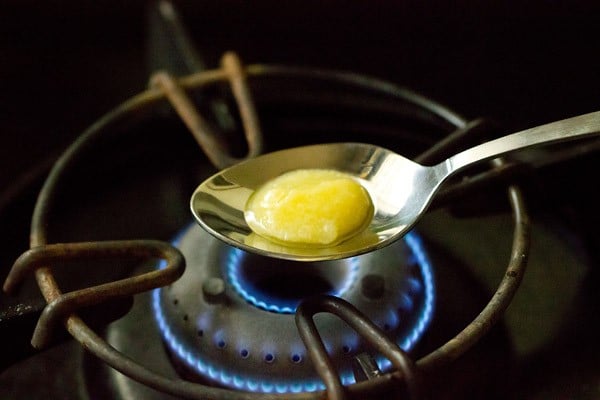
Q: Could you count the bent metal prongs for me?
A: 4